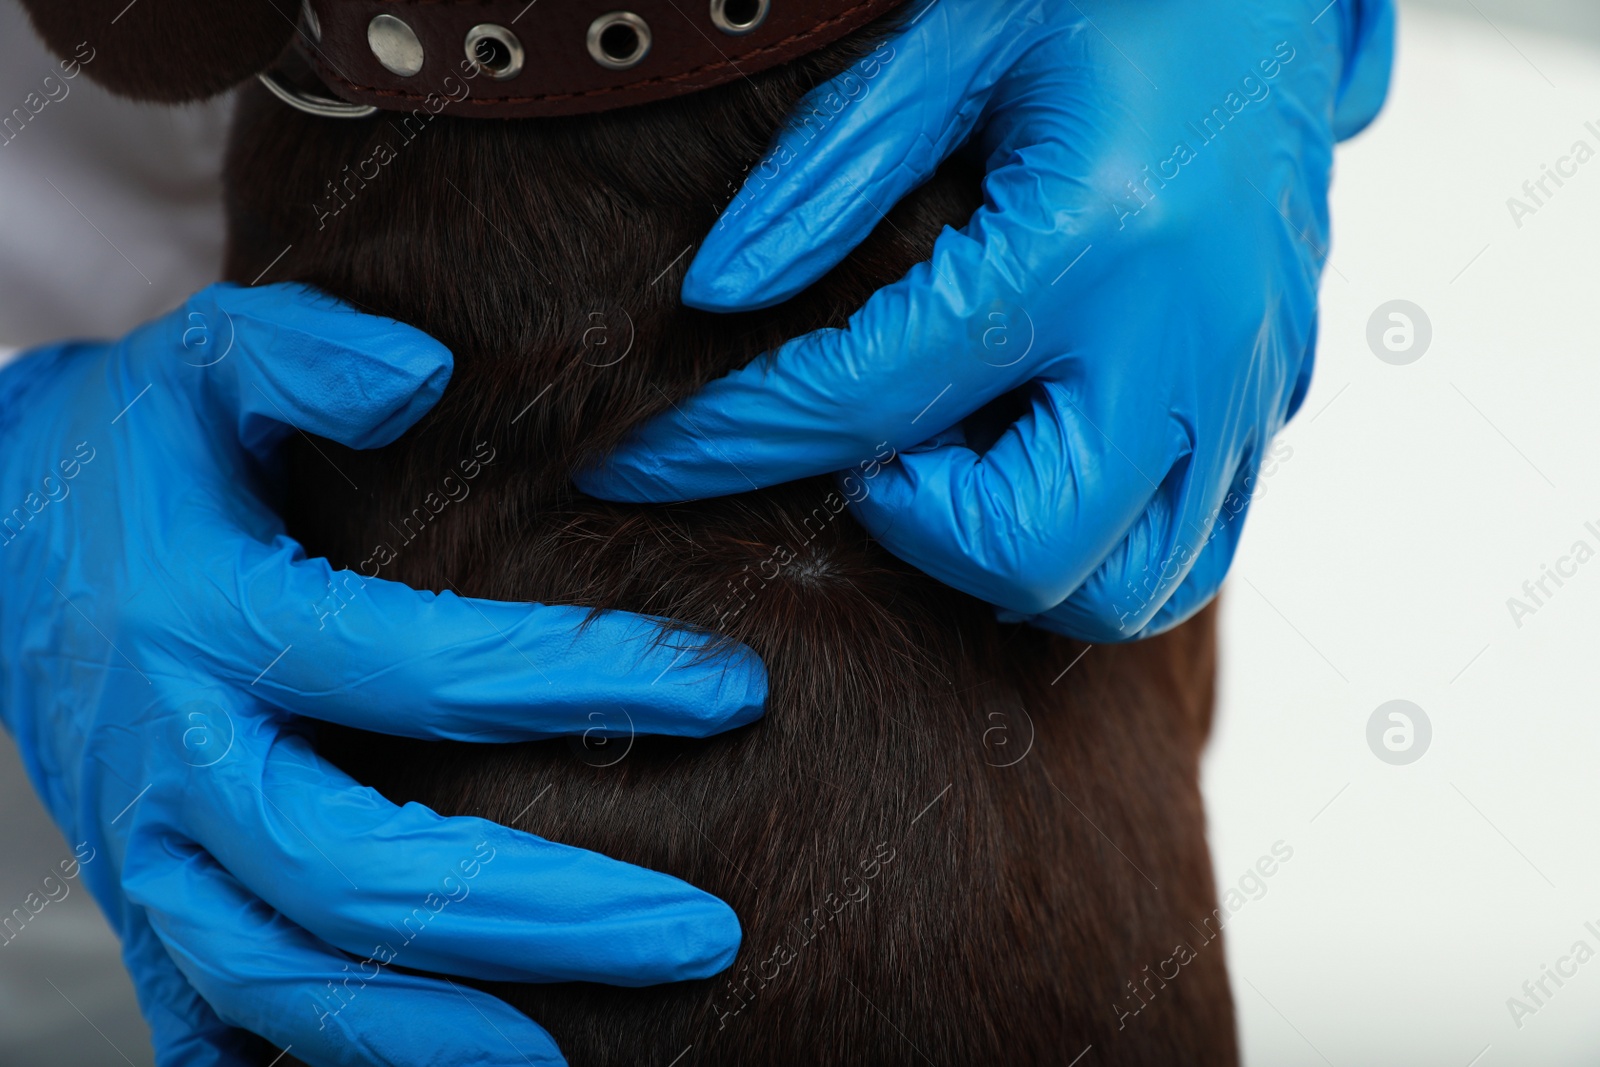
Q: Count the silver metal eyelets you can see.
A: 3